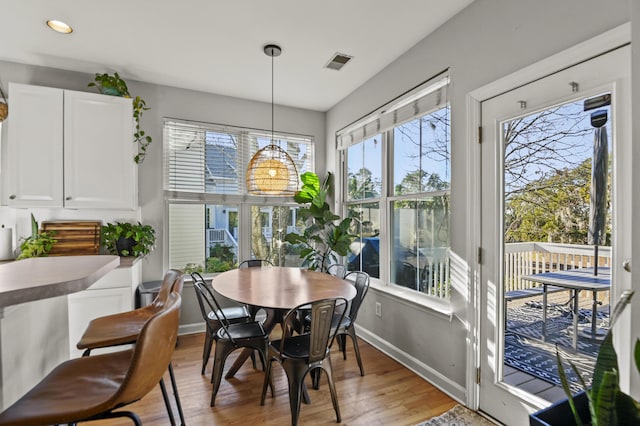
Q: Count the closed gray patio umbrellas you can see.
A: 1